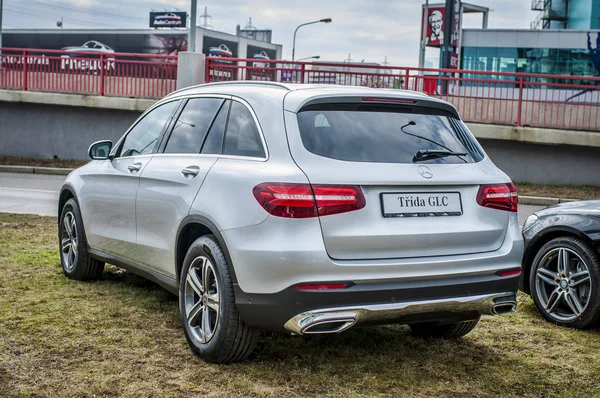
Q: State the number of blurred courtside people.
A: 0